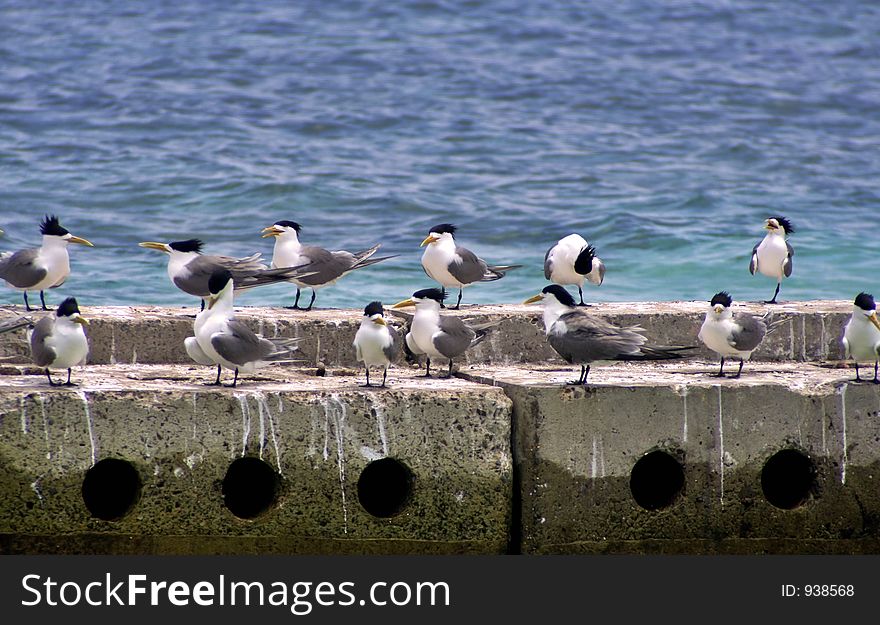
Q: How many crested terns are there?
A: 13